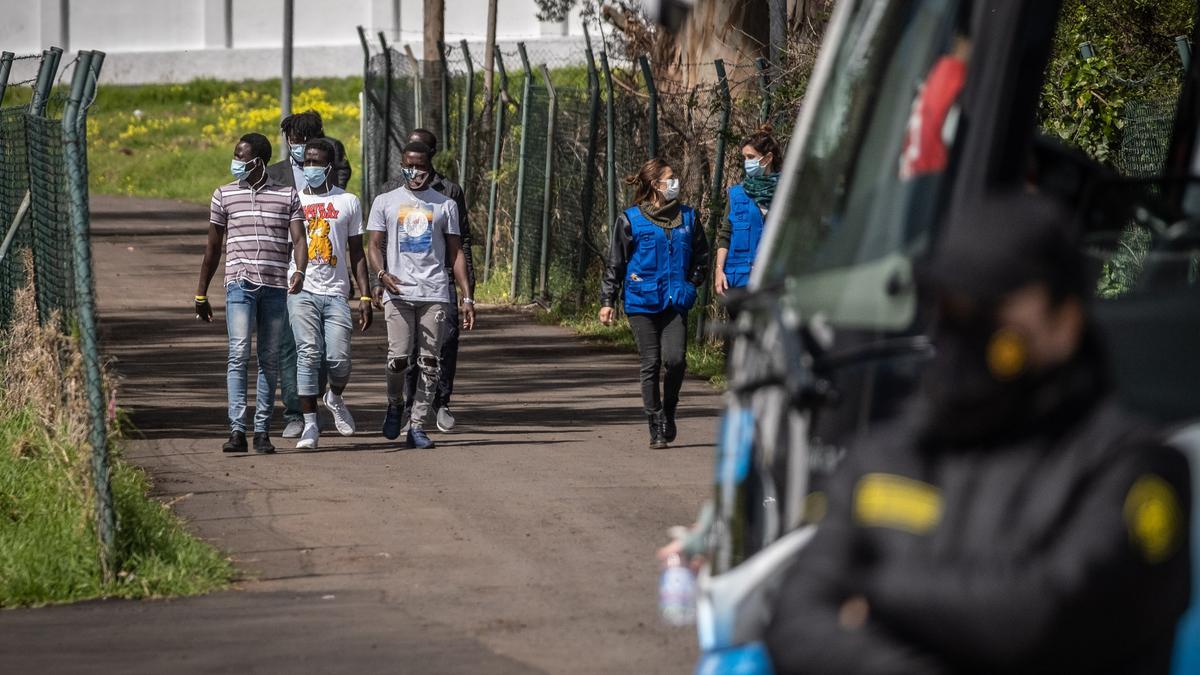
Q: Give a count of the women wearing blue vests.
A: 2